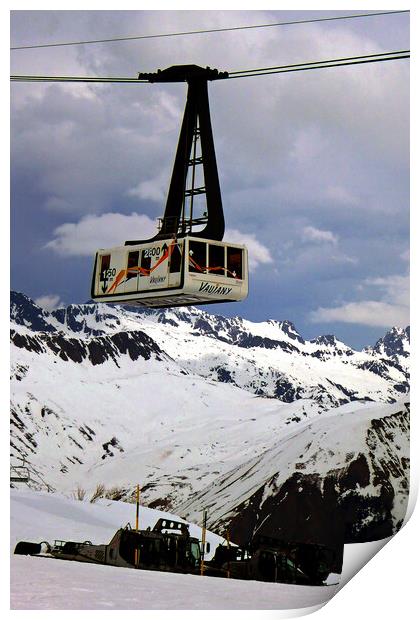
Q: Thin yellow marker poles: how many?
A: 3